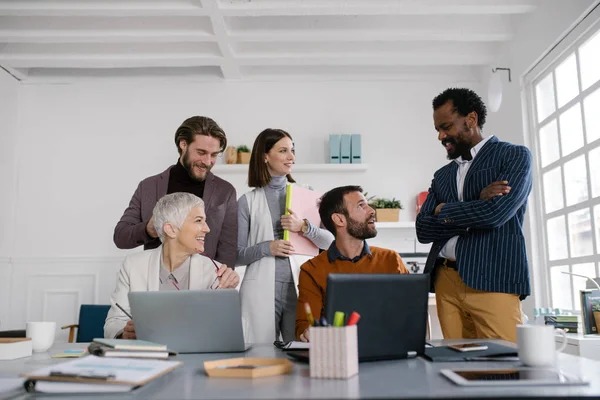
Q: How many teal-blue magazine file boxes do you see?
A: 3